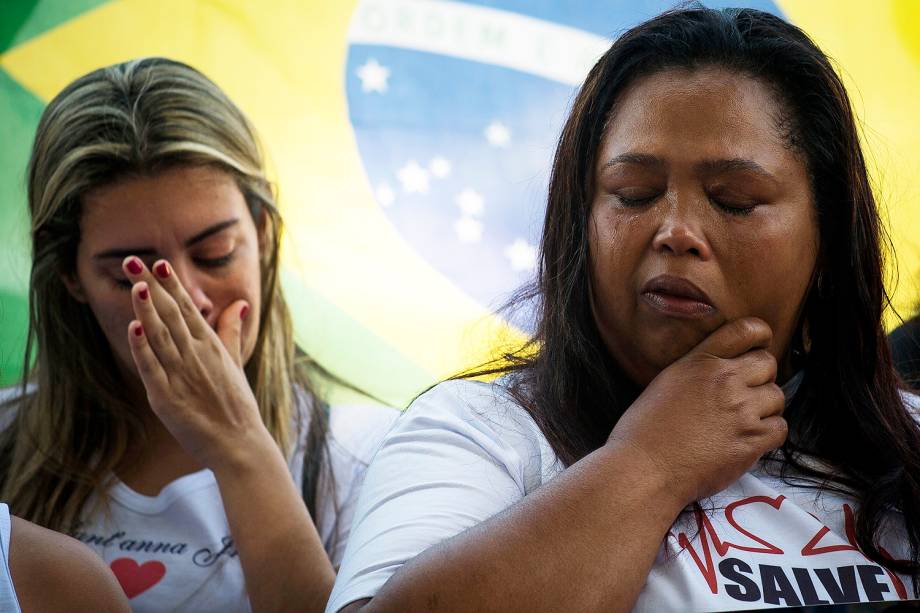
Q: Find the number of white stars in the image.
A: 8